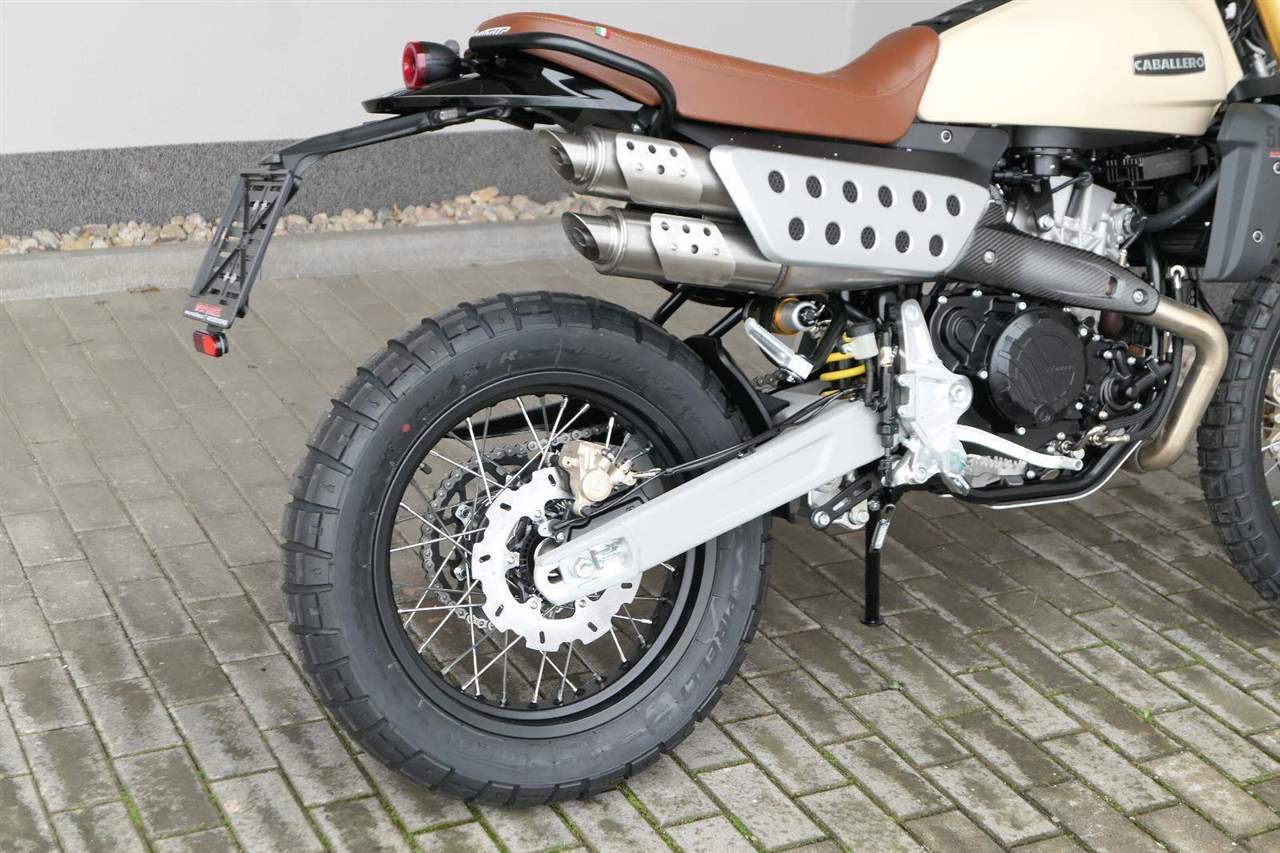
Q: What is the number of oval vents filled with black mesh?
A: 11